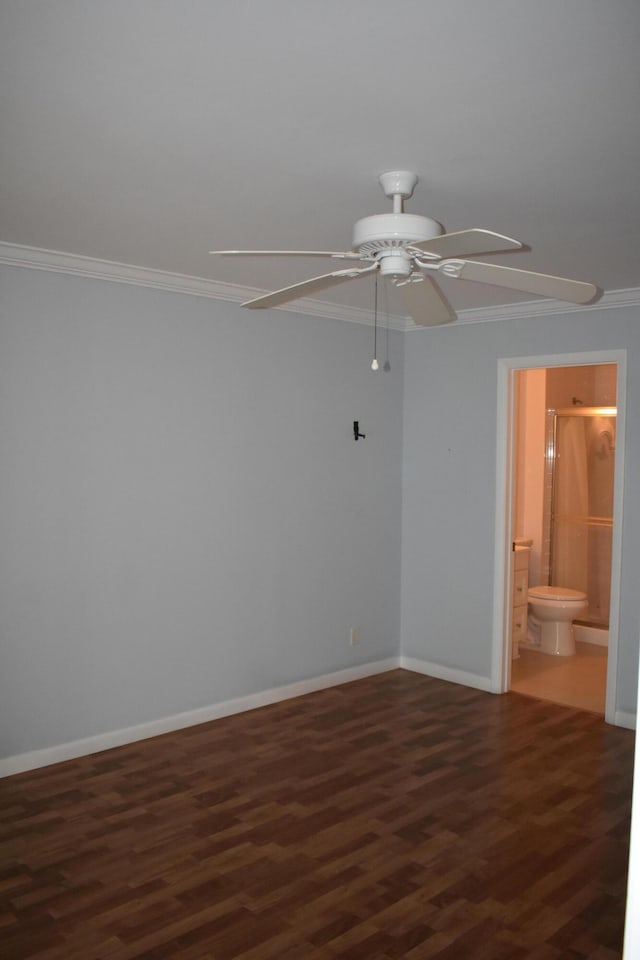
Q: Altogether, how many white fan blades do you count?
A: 5